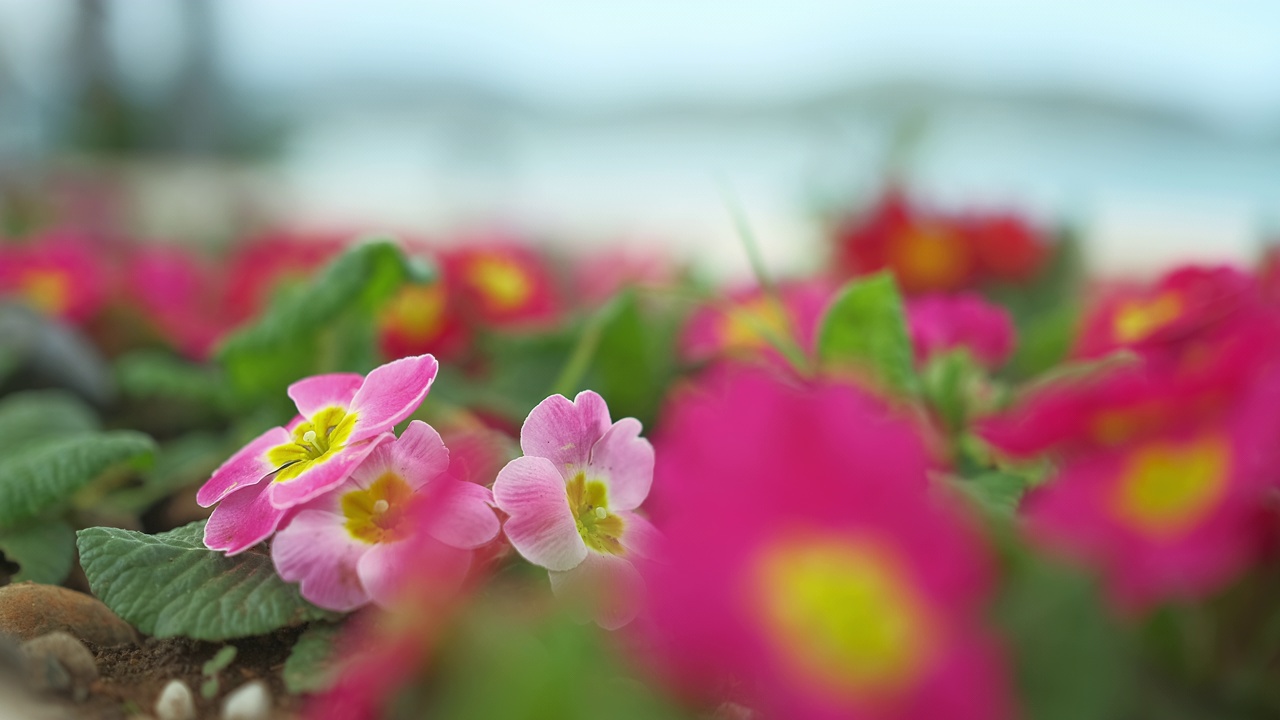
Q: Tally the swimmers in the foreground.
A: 0